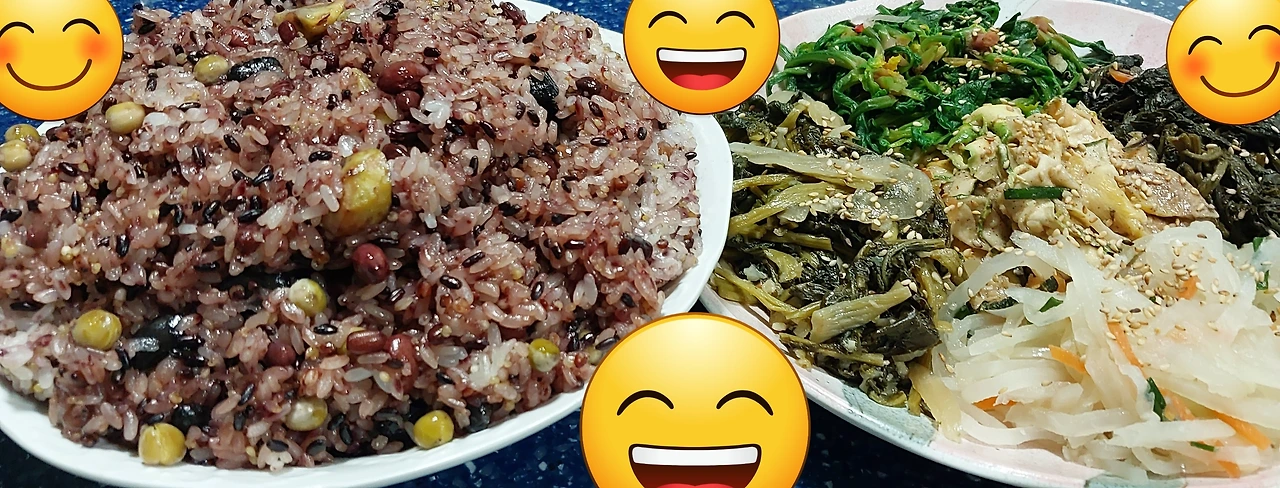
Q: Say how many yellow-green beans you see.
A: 10